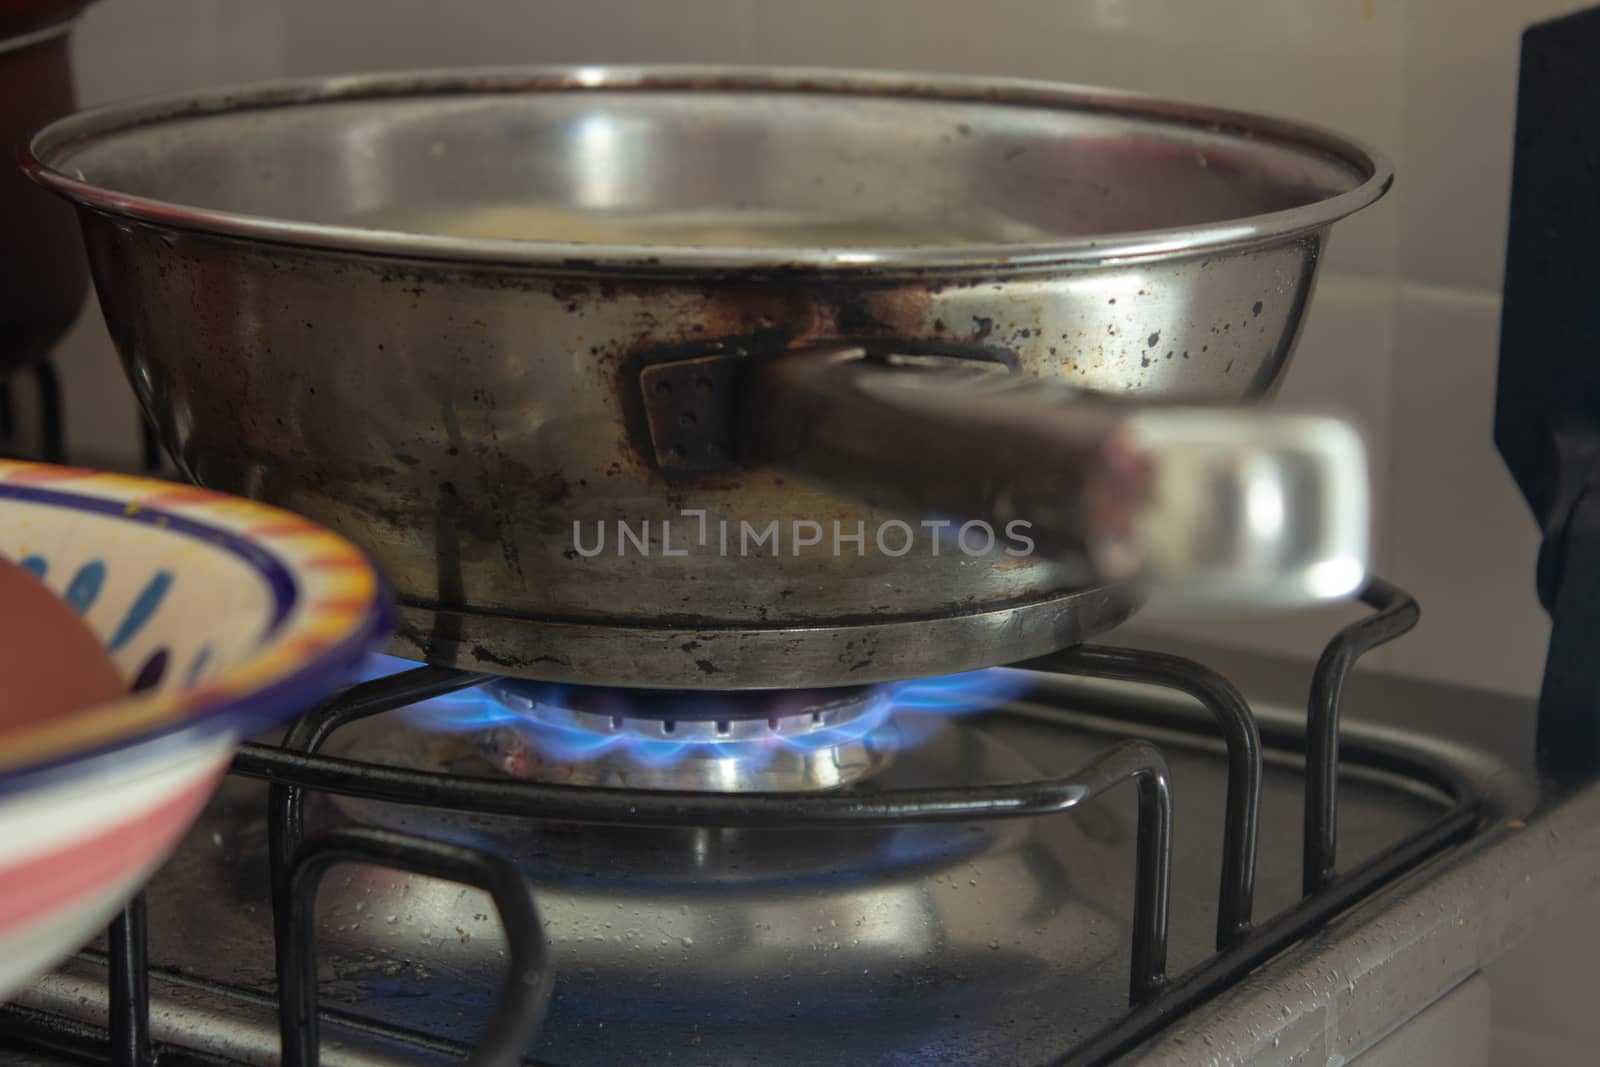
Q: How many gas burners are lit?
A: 1